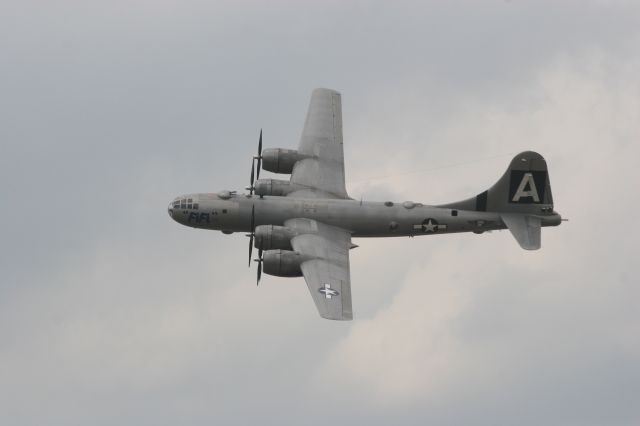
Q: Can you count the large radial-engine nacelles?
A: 4